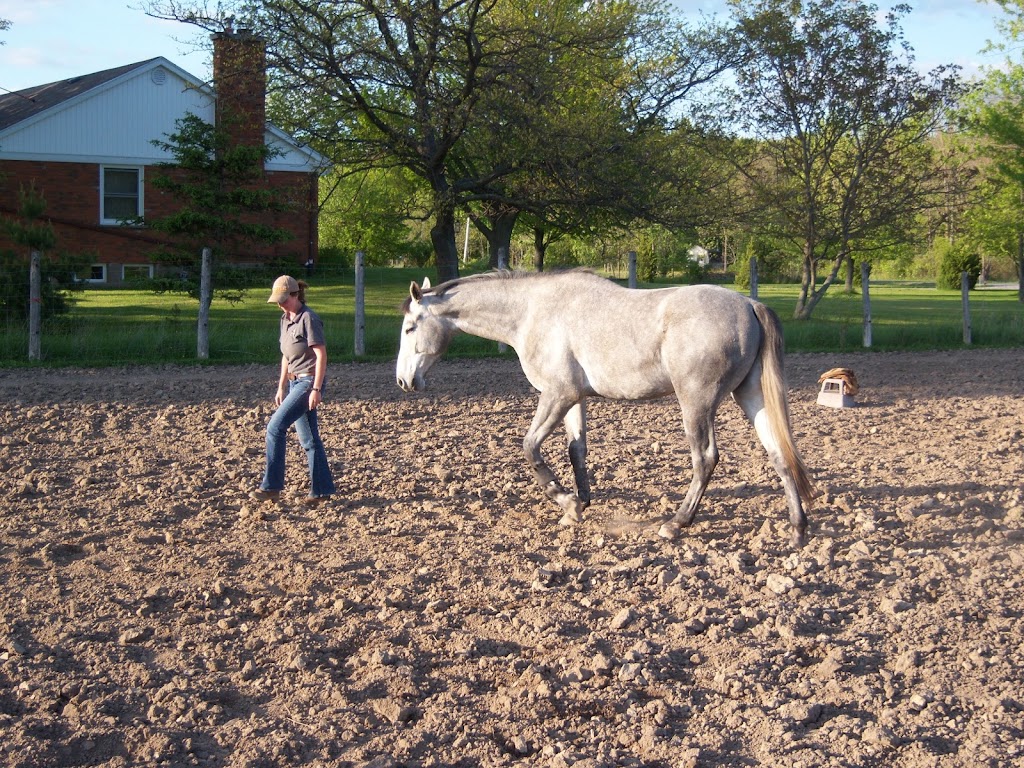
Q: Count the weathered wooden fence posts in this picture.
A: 8